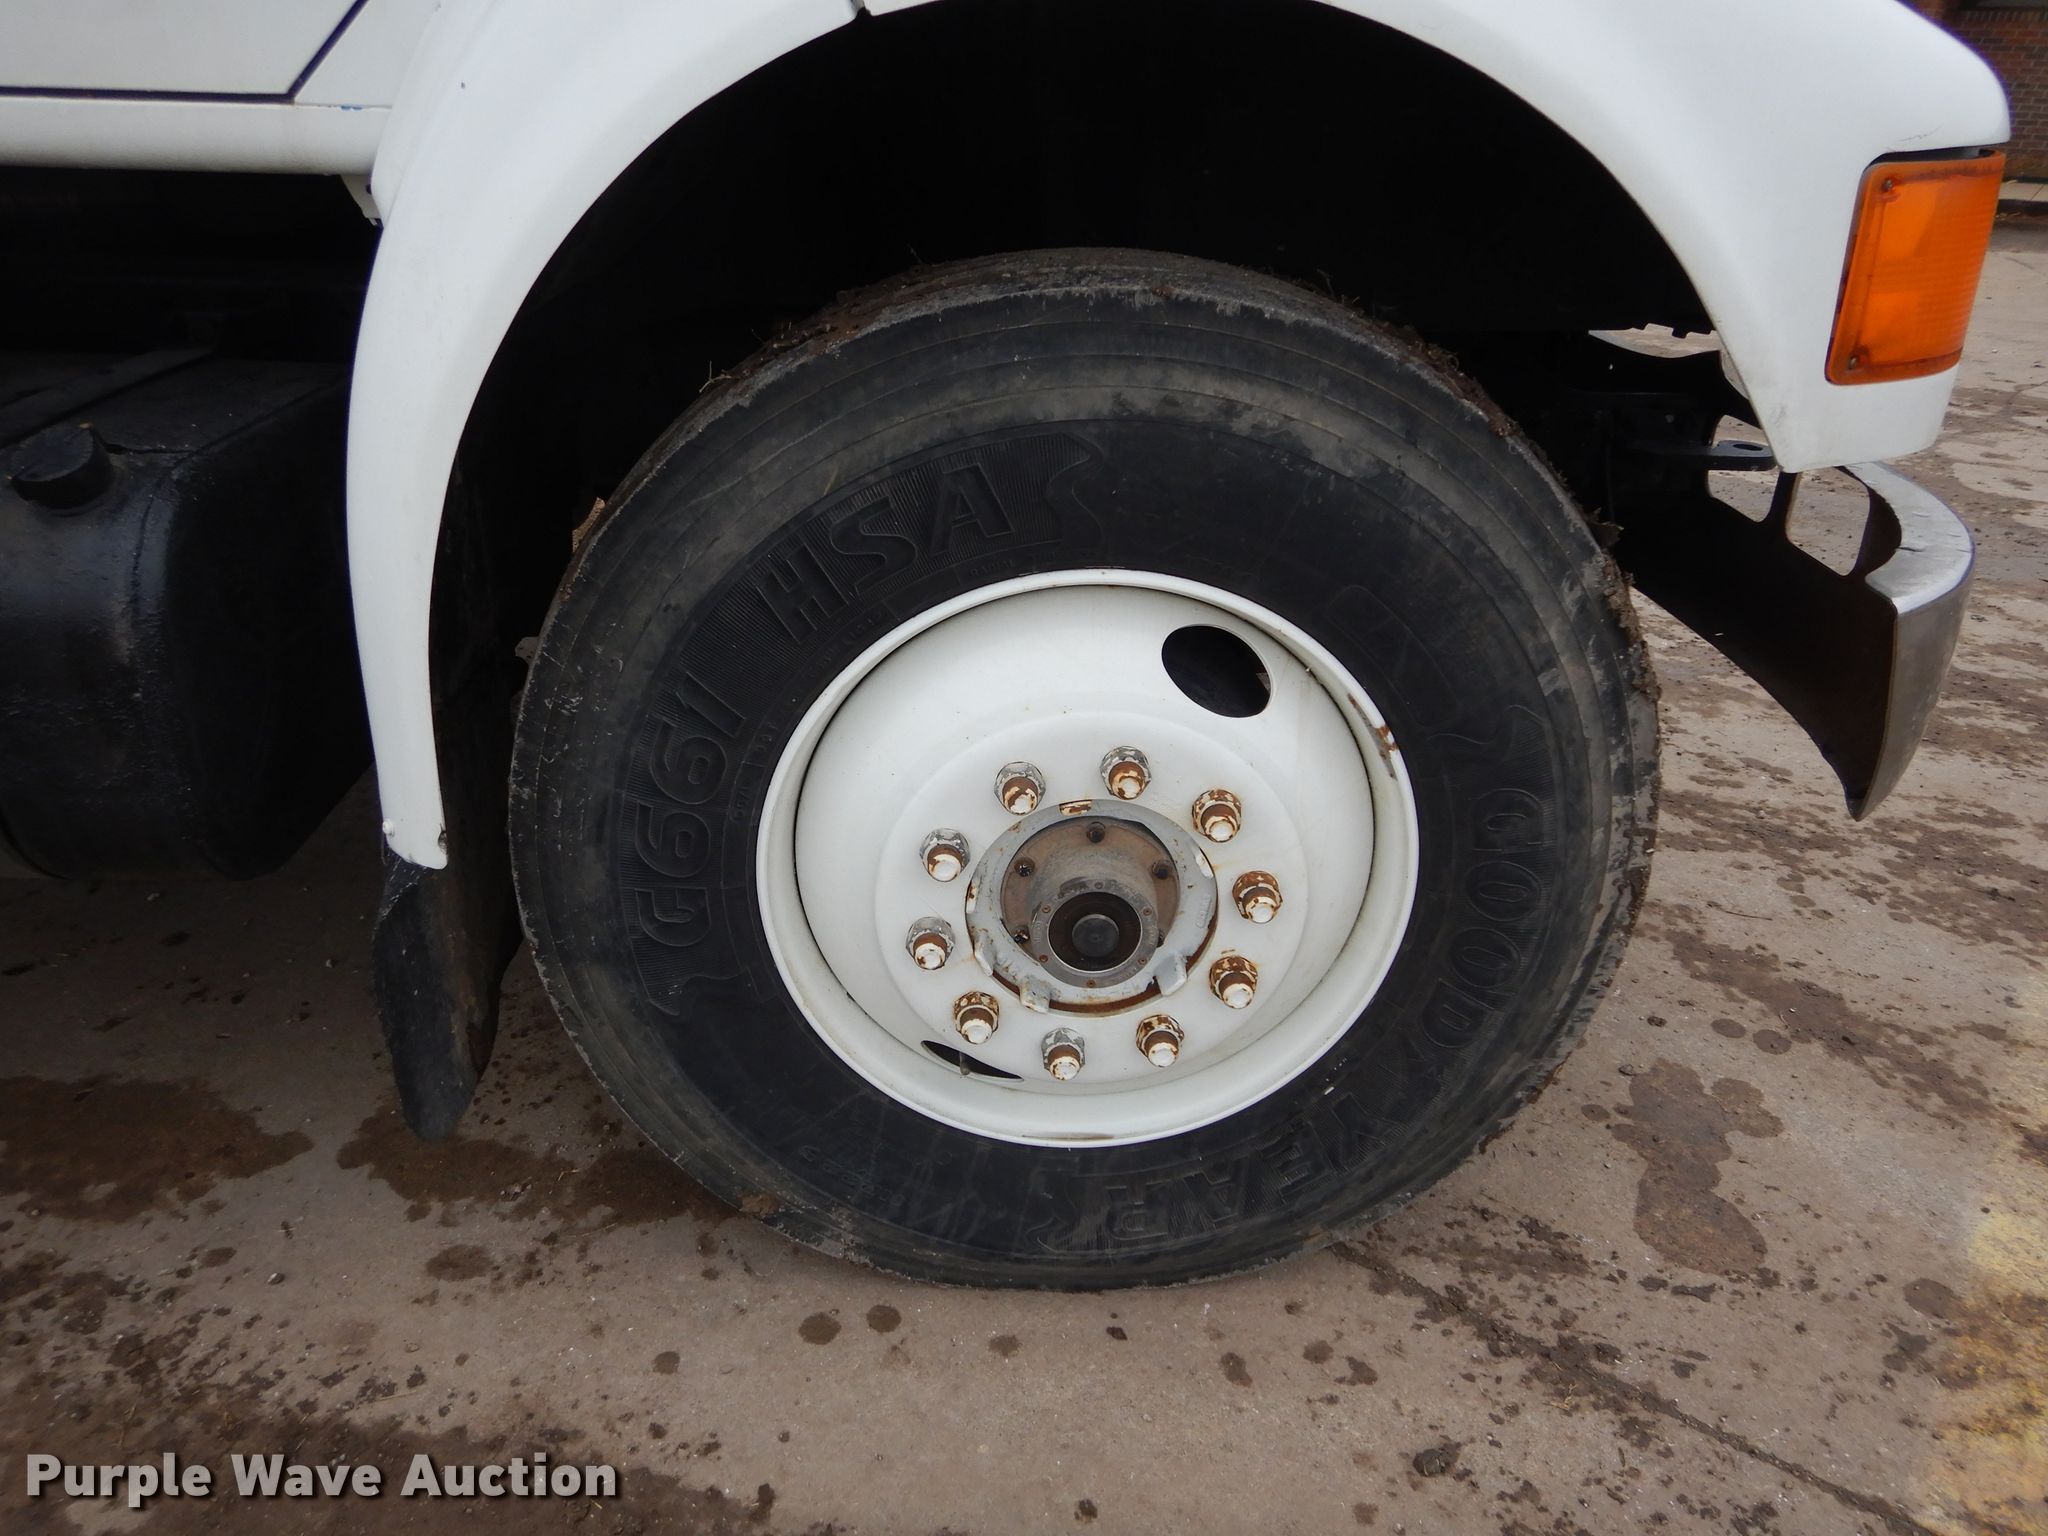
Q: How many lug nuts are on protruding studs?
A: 10